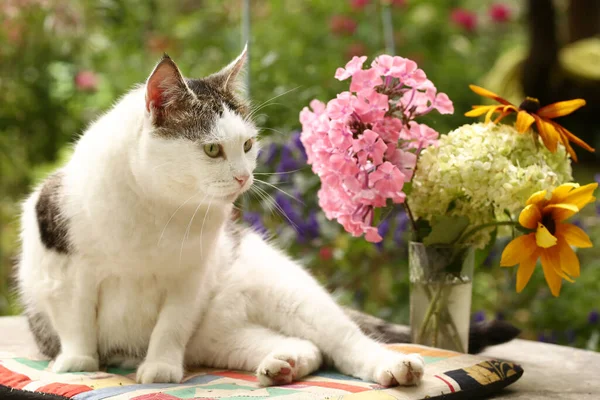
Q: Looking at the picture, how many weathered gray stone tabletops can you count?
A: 1